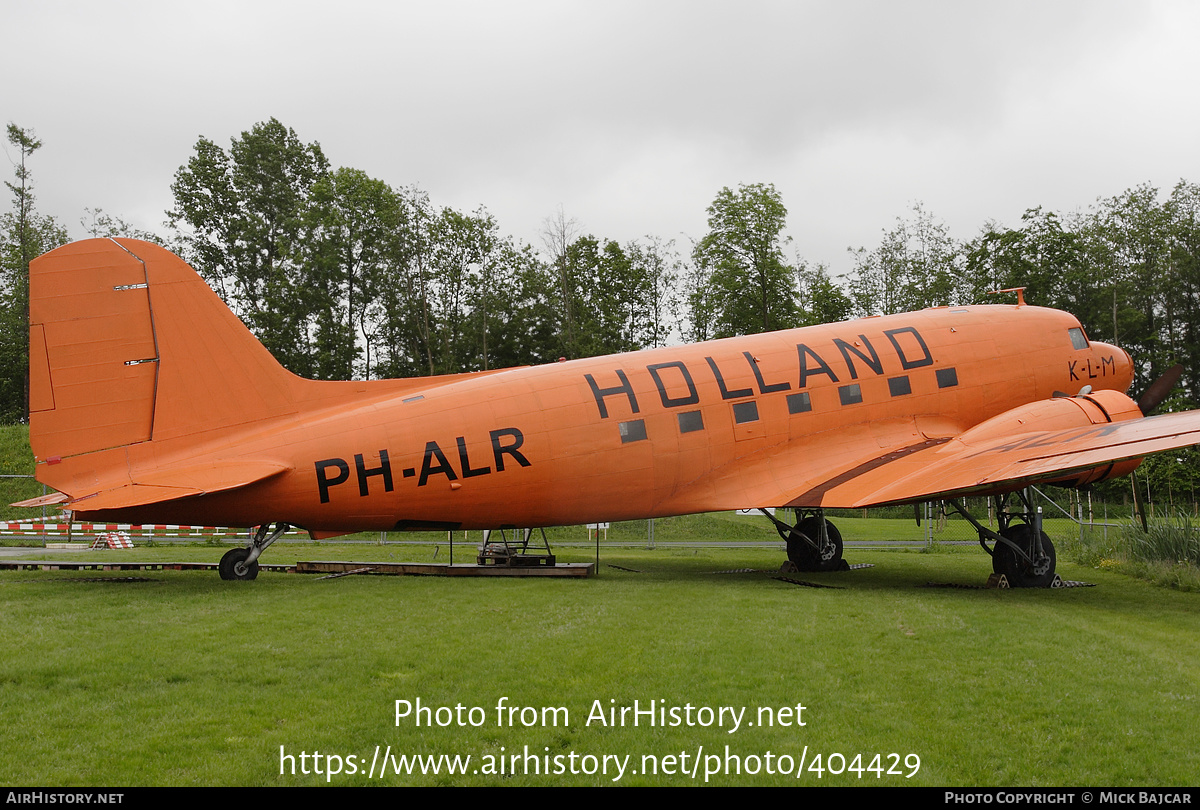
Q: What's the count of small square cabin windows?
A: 7